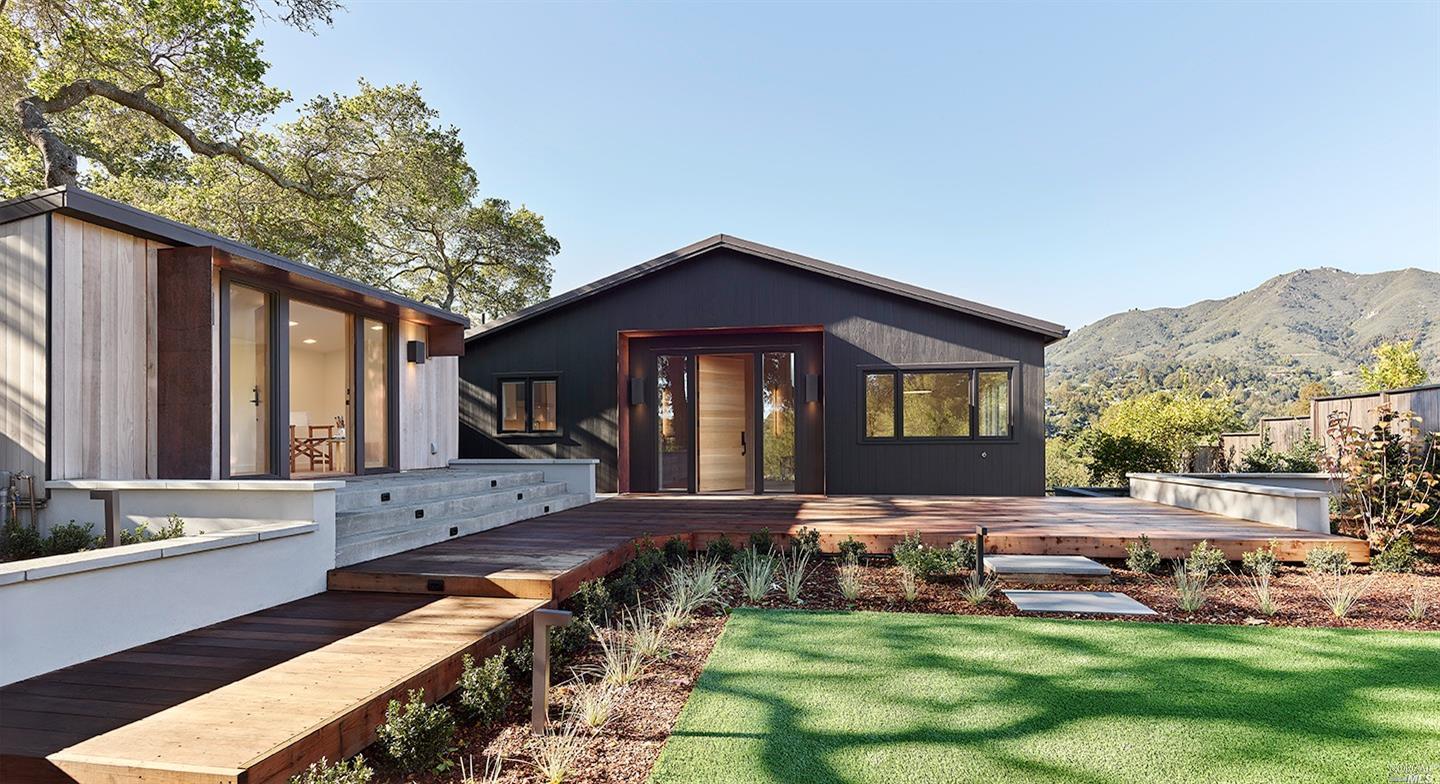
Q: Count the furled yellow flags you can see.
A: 0